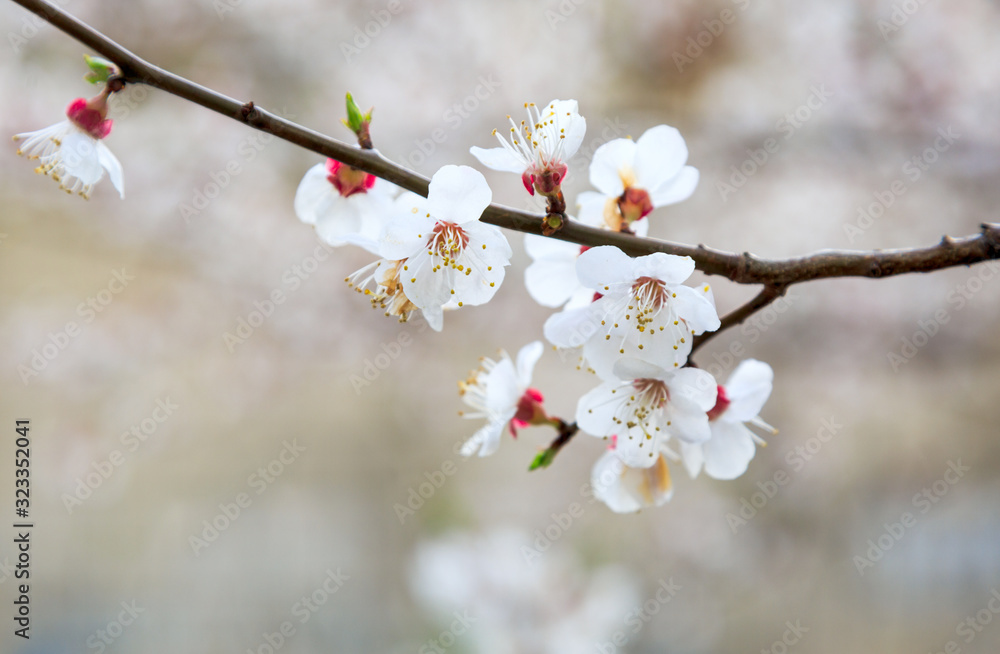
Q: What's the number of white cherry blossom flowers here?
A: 12